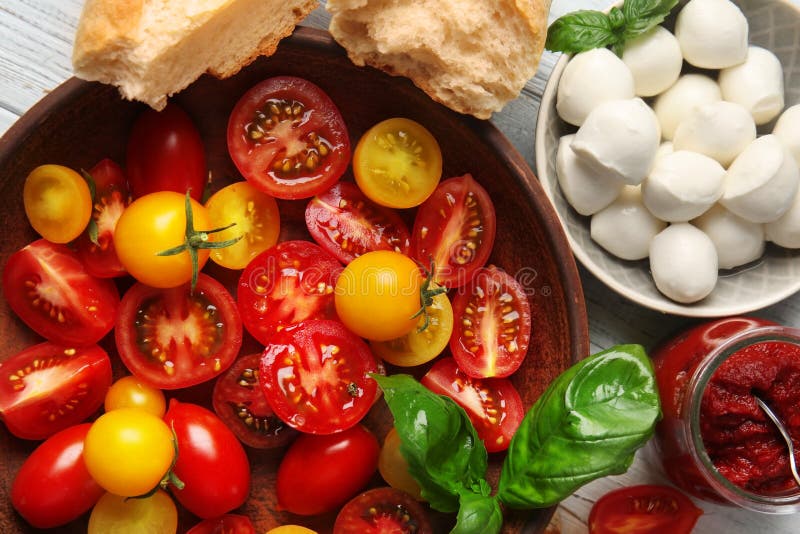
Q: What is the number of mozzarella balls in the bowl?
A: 15